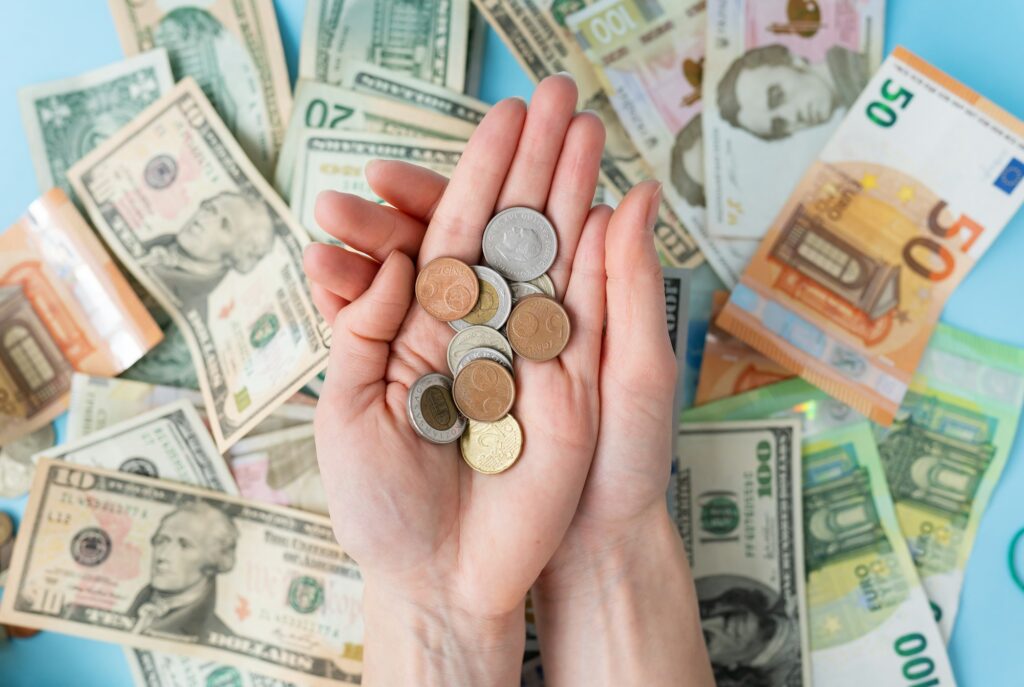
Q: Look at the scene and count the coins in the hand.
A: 11